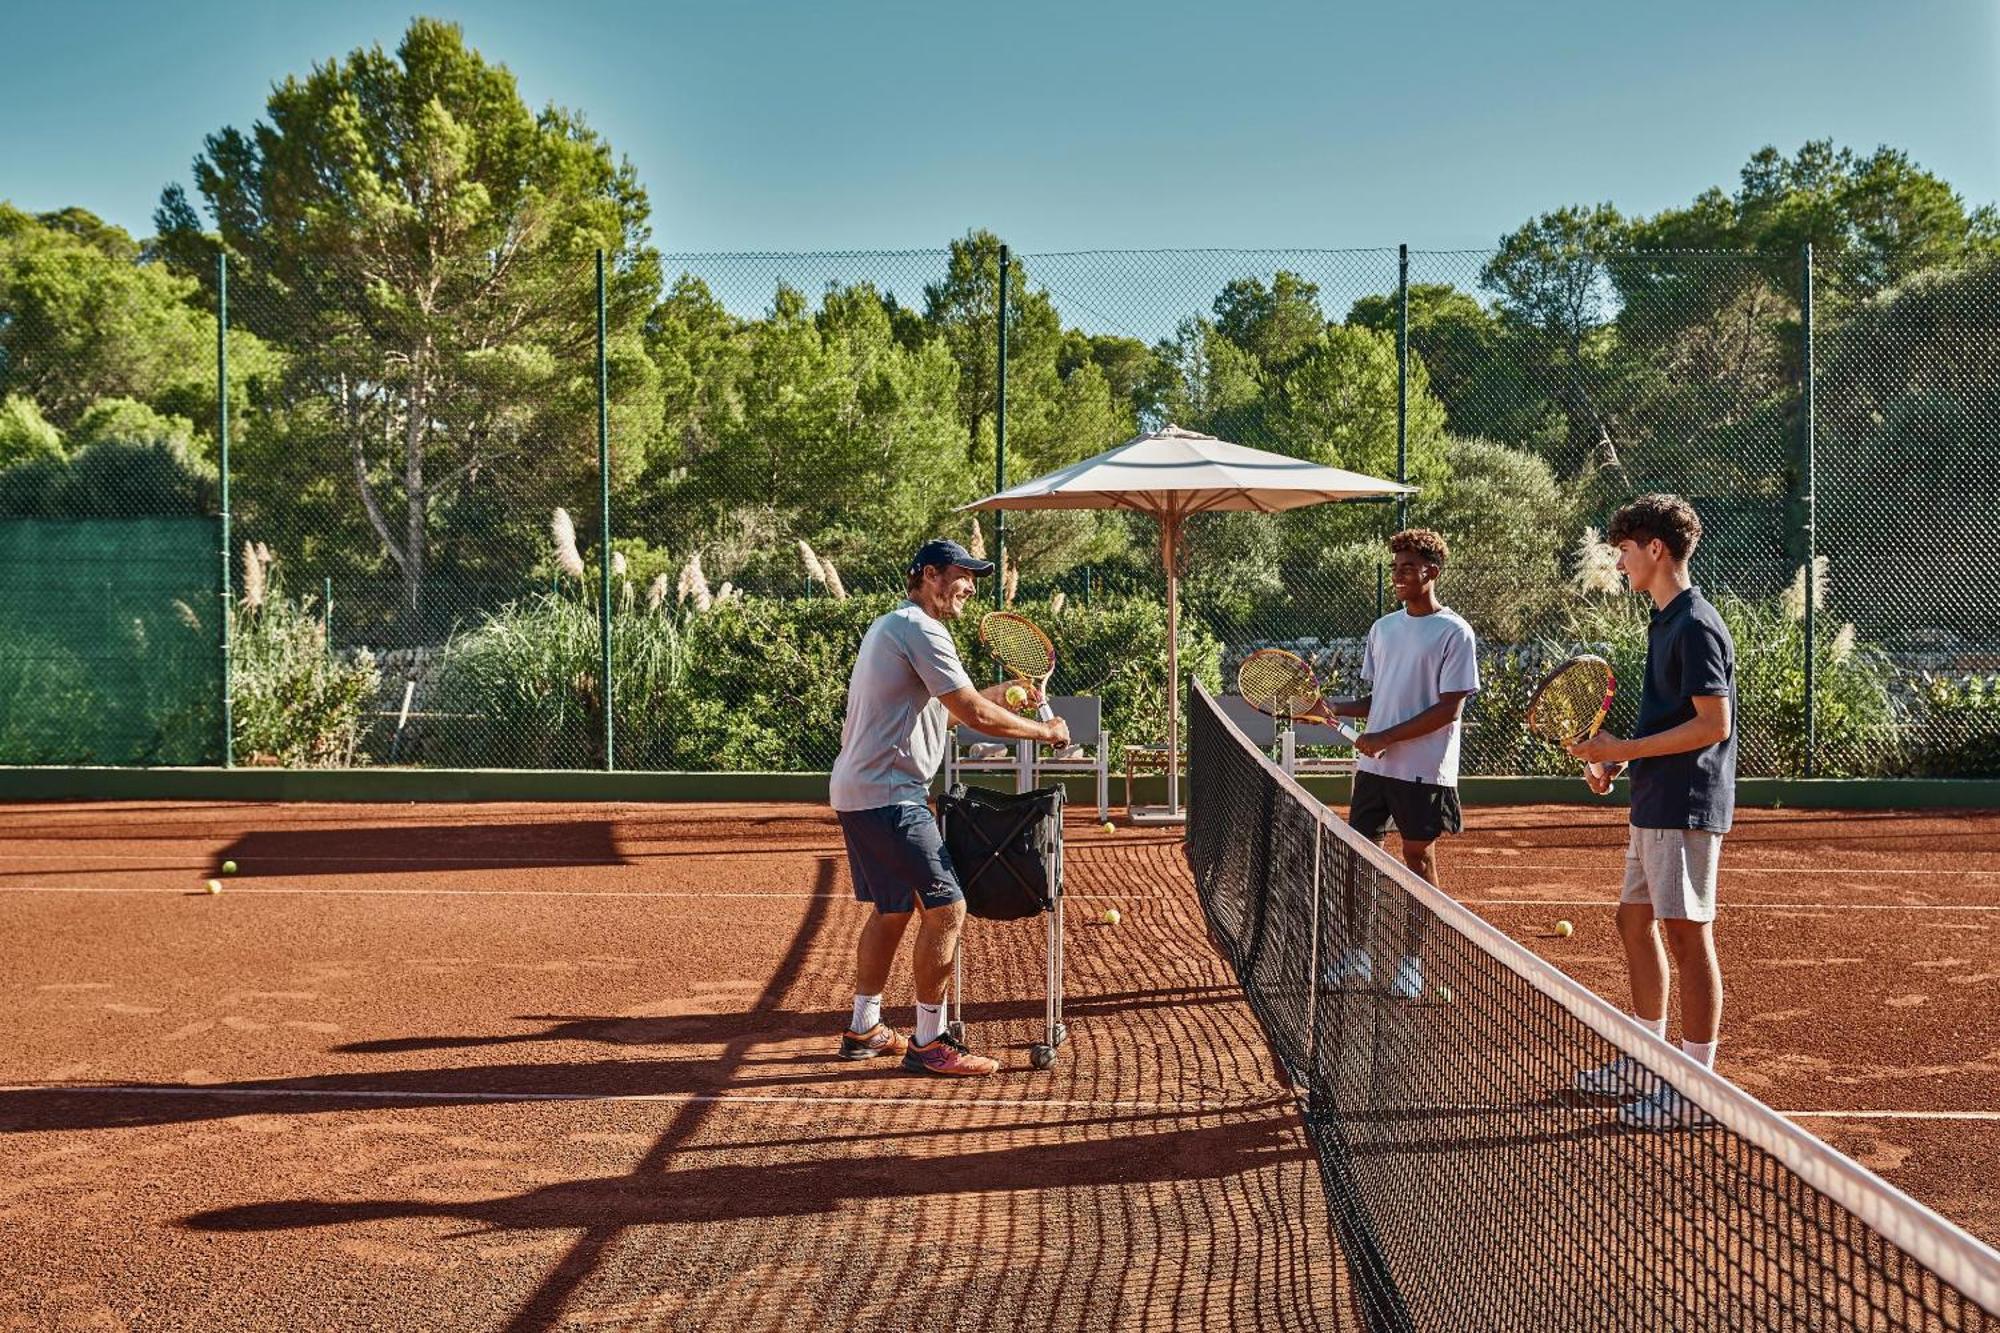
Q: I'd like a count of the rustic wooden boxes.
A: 0